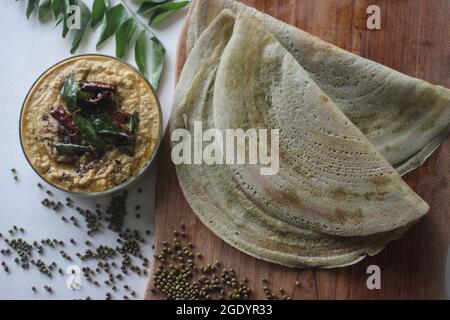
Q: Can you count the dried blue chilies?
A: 0